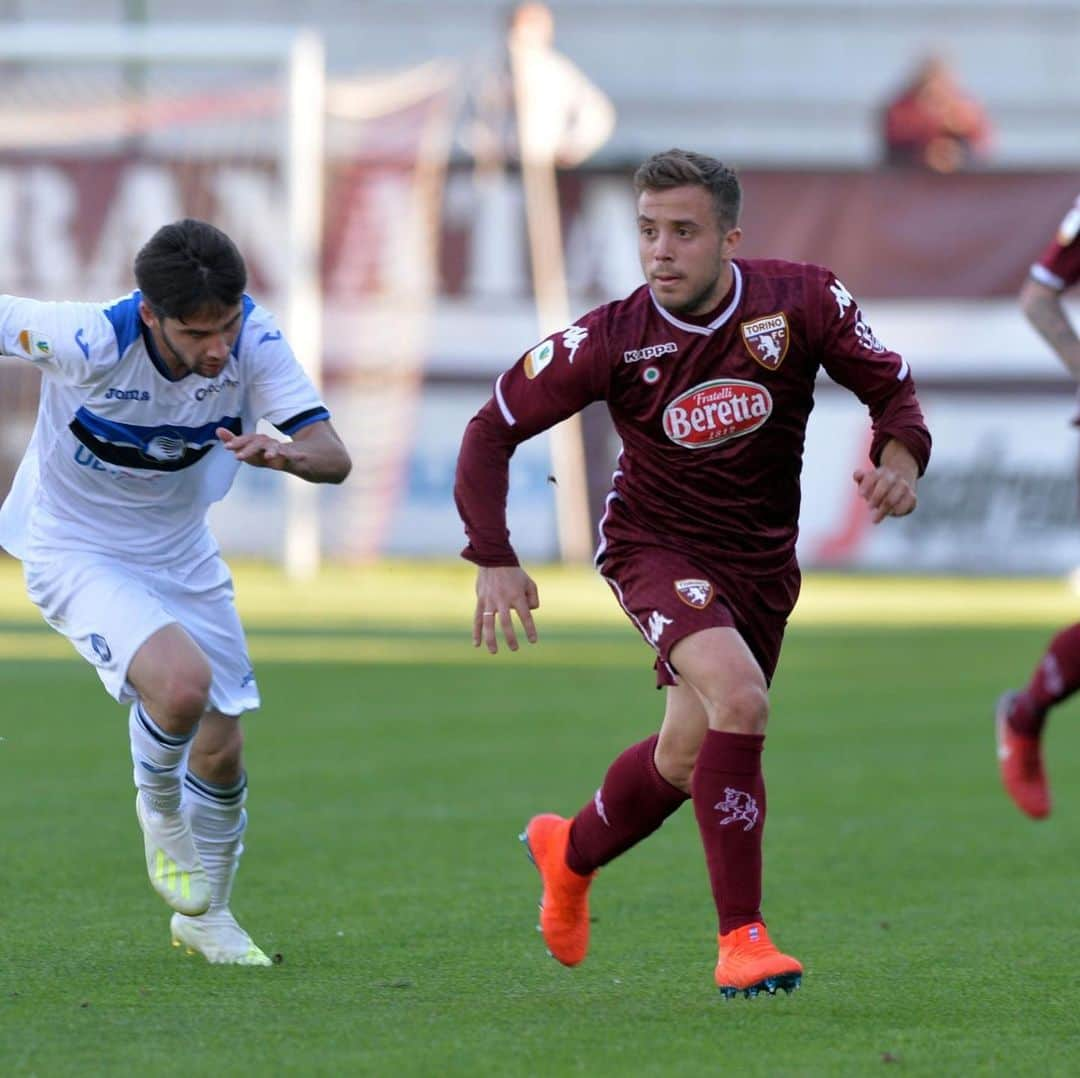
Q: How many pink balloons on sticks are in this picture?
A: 0